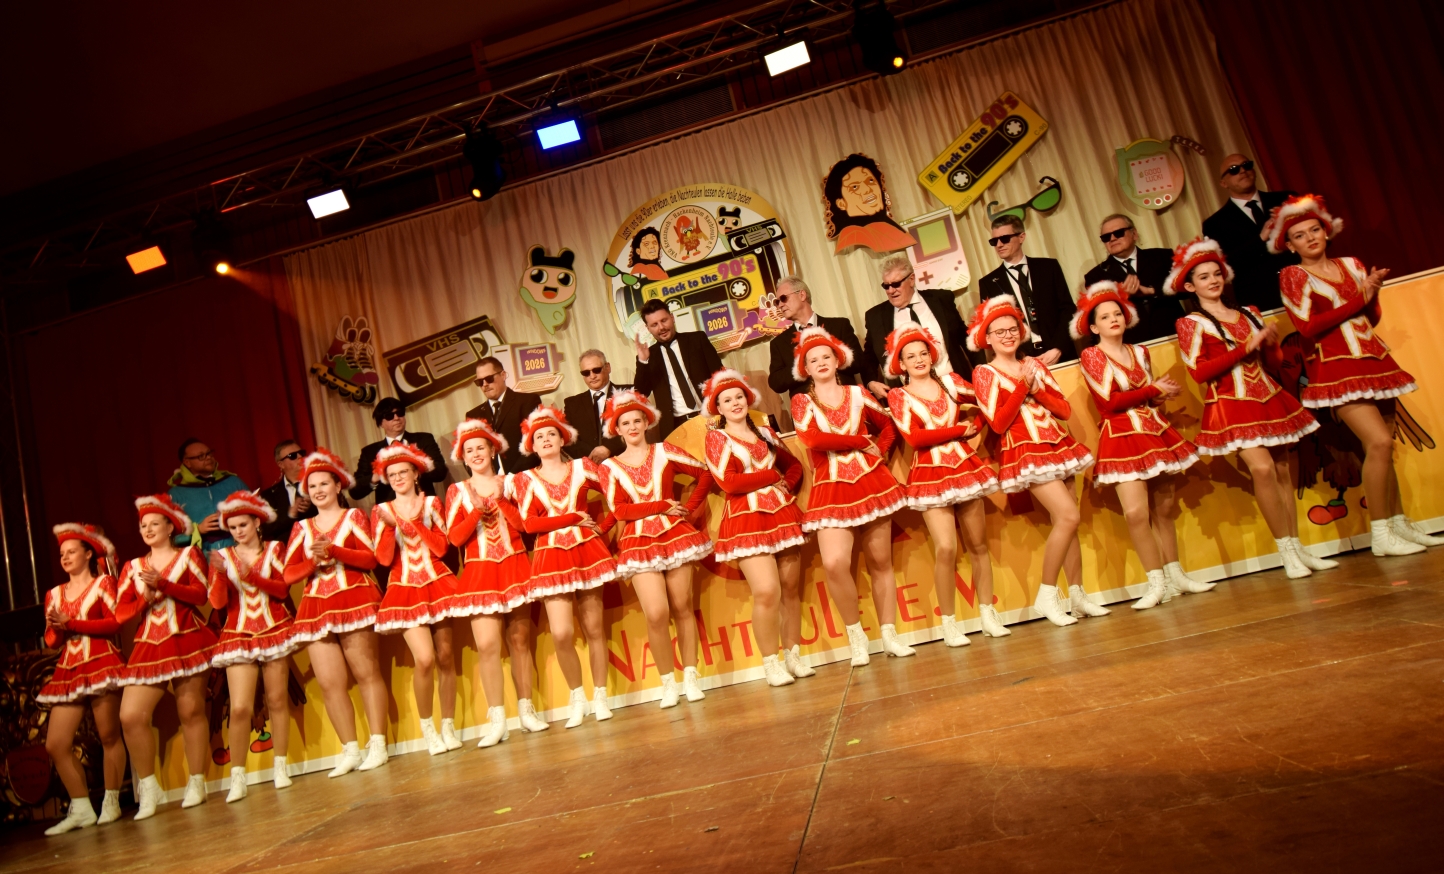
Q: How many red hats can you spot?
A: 15